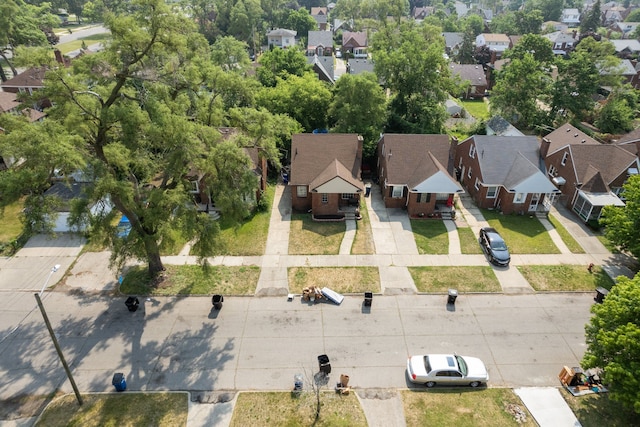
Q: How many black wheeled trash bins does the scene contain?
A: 6